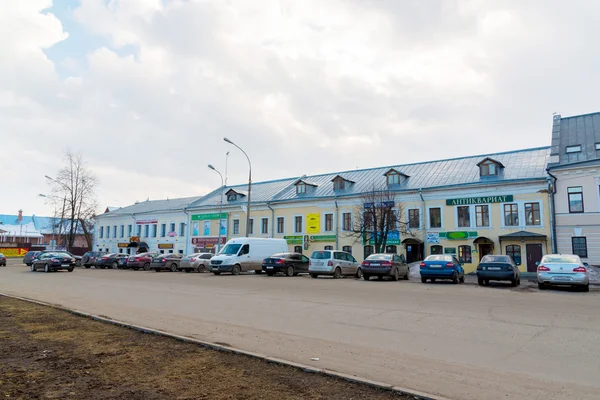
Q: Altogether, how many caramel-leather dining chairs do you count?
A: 0